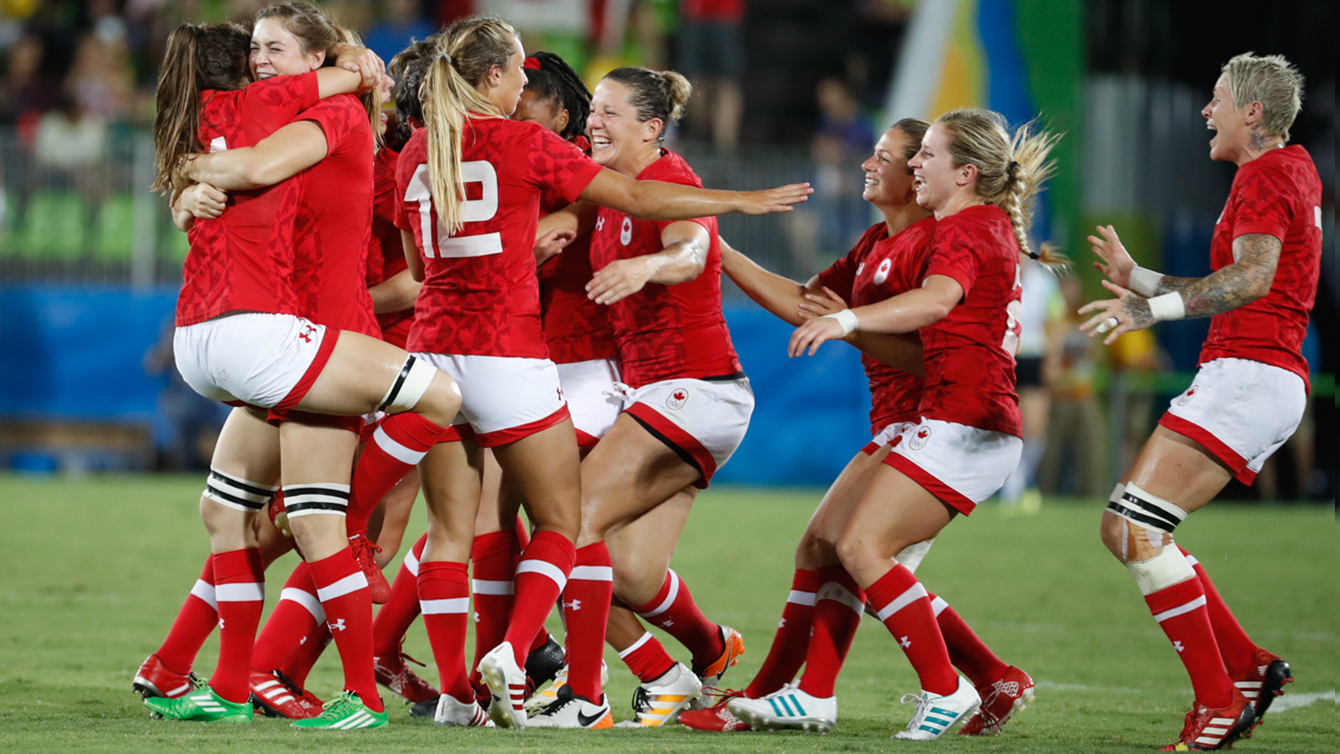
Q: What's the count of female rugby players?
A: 10